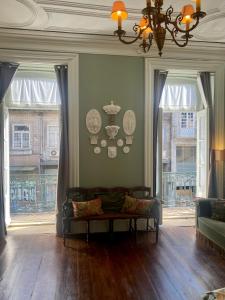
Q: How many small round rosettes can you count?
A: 4